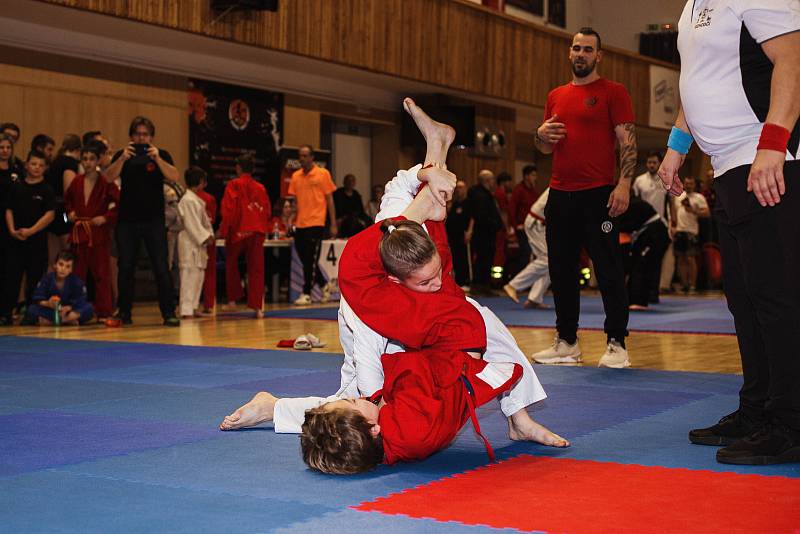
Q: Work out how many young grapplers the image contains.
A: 2